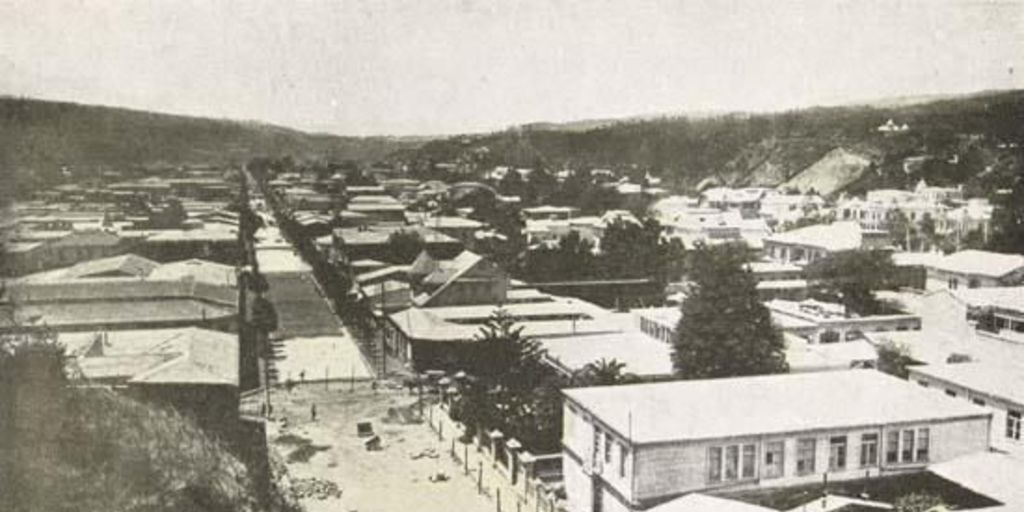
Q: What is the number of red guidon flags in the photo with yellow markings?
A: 0